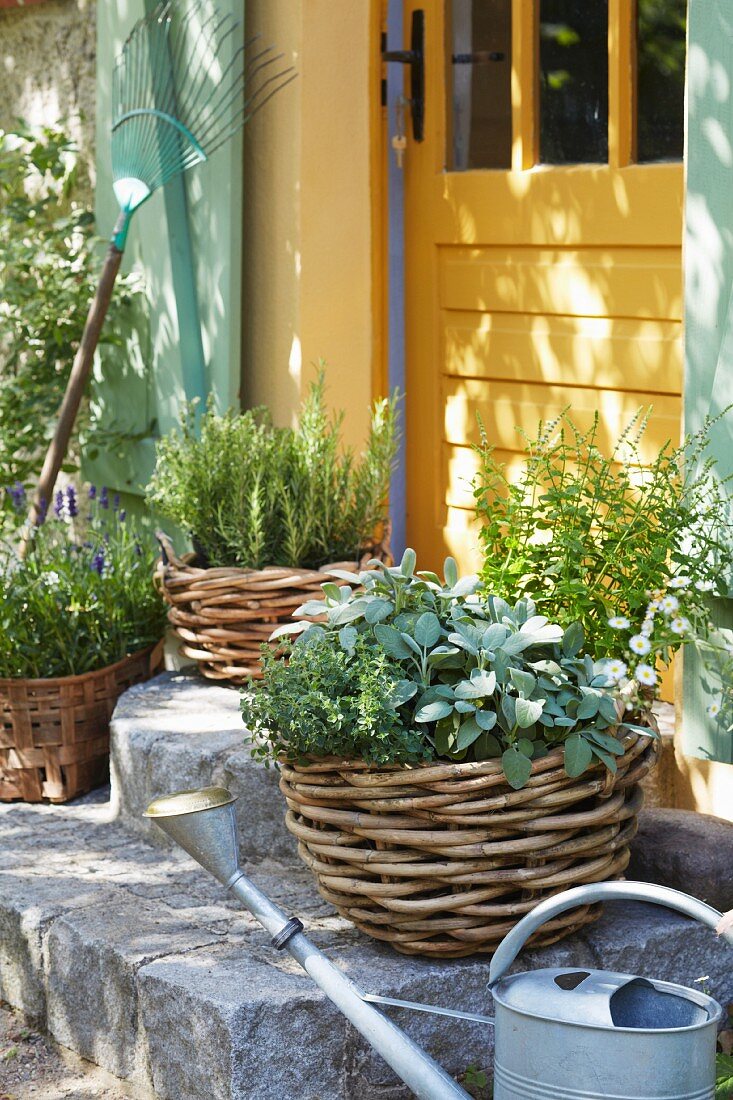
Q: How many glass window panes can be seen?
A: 3